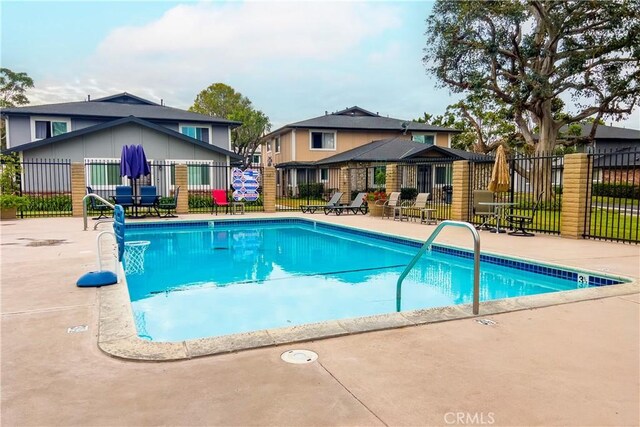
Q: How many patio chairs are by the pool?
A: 11